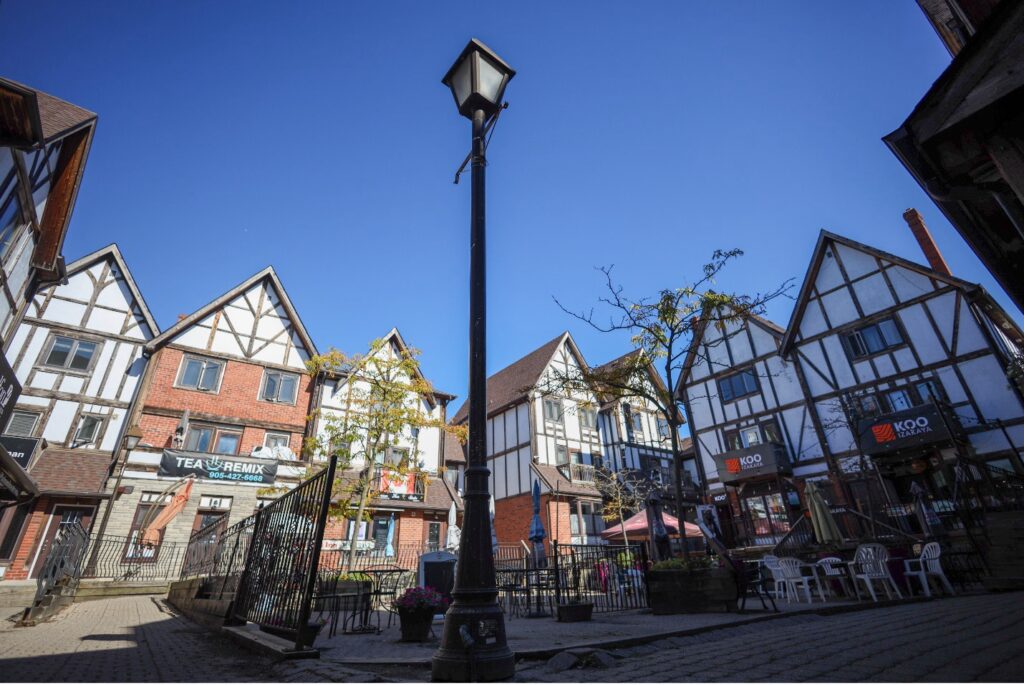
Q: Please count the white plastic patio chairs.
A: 5